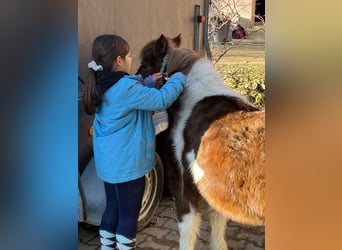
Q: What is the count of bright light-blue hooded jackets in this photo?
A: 1